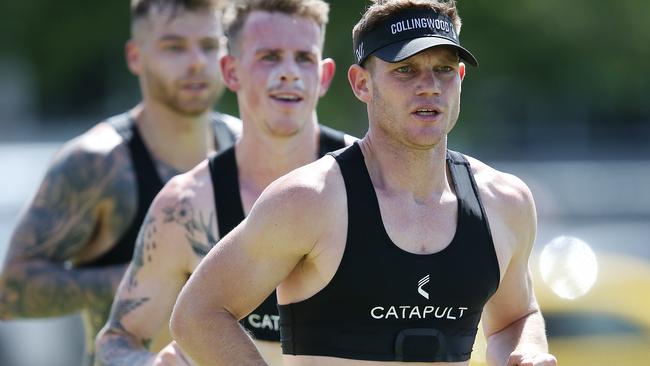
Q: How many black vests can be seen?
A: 3